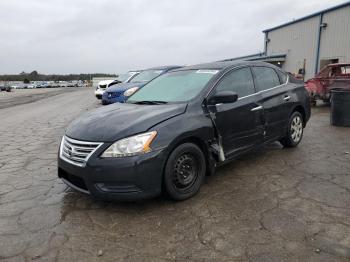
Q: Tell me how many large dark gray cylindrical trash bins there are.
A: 1